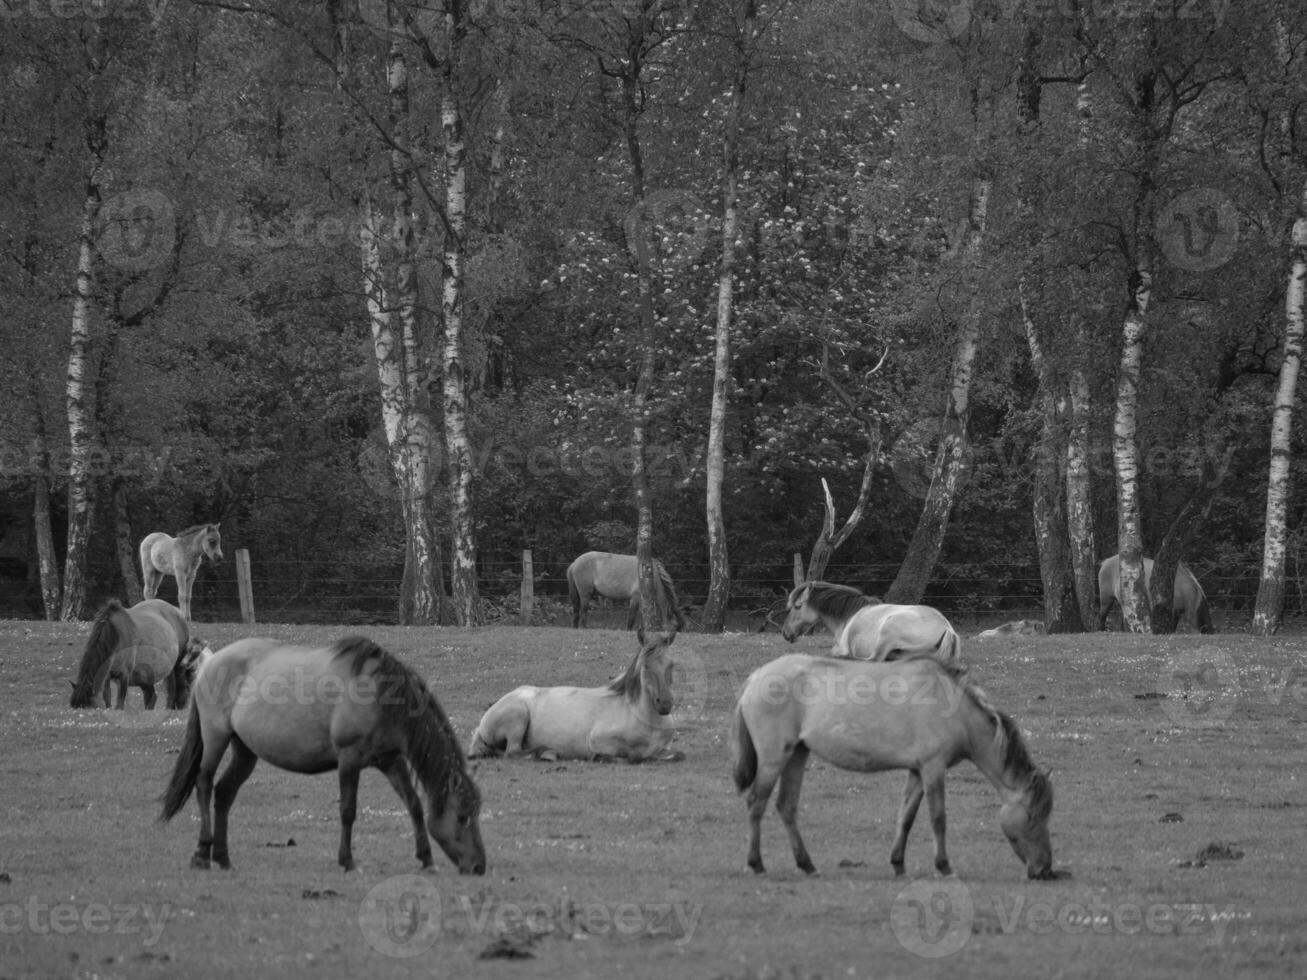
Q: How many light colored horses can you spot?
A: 4